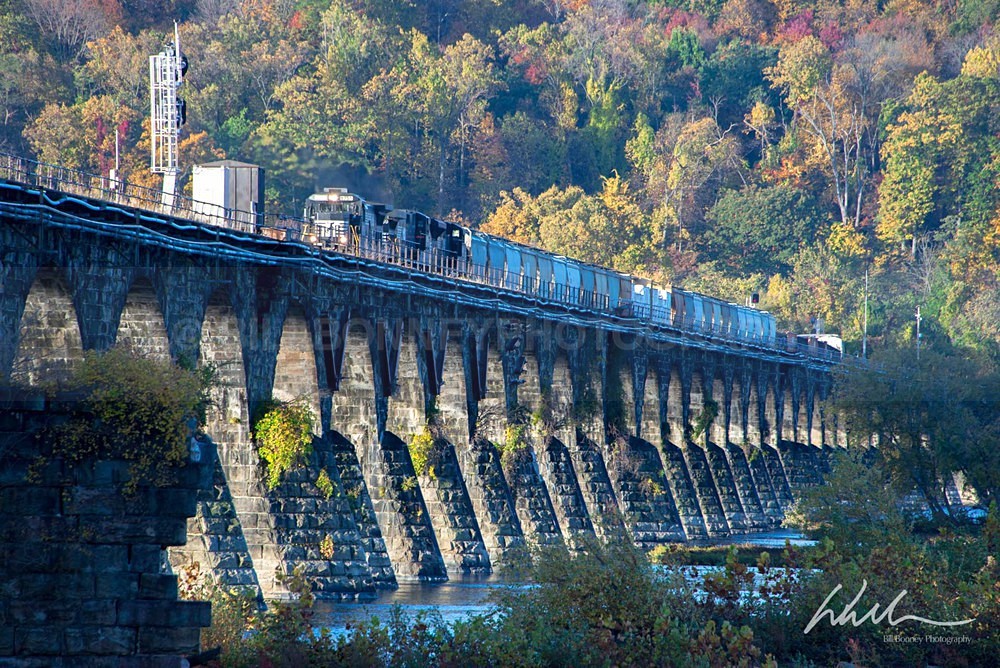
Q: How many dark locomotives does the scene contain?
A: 3